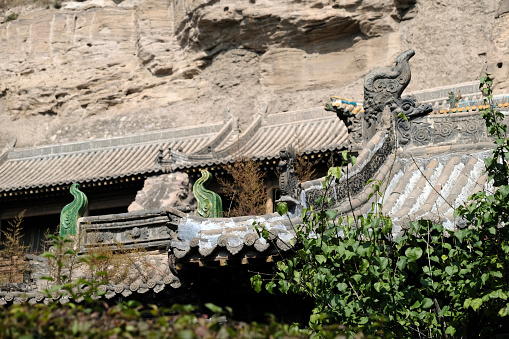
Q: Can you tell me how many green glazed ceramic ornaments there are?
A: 2